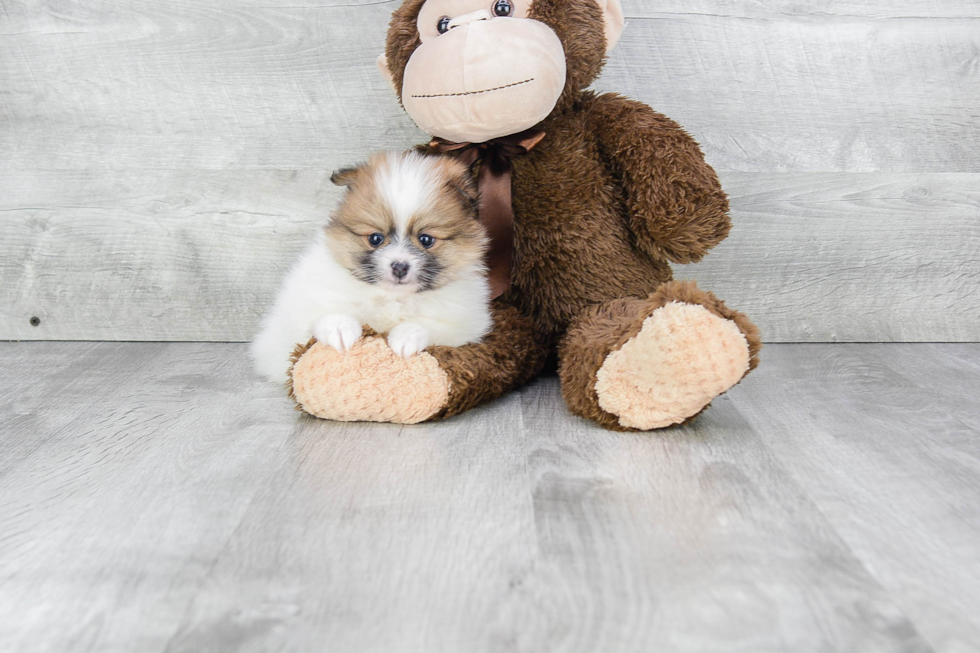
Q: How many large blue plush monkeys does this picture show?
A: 0